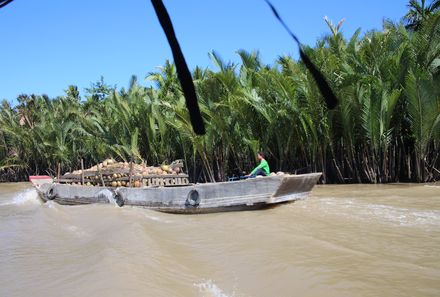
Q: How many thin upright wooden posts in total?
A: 4